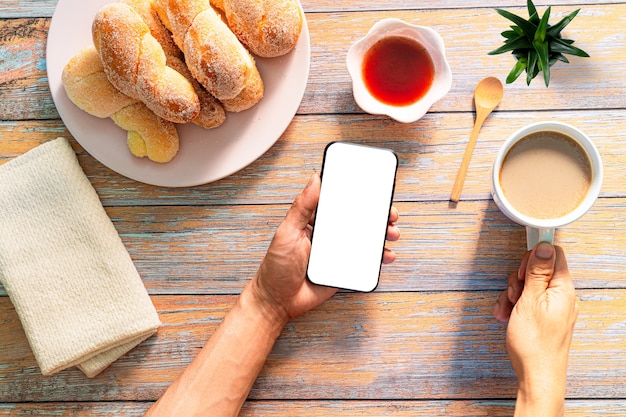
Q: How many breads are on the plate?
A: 5